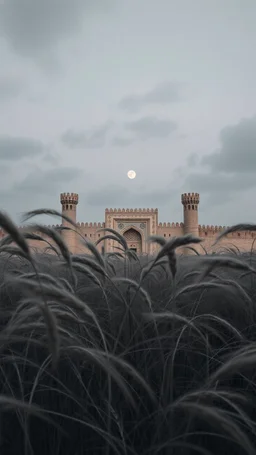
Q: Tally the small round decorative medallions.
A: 2